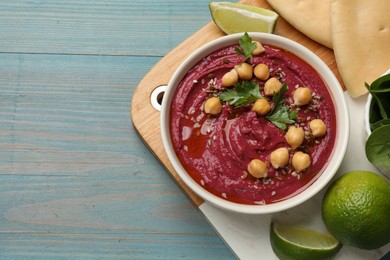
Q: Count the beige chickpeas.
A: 13